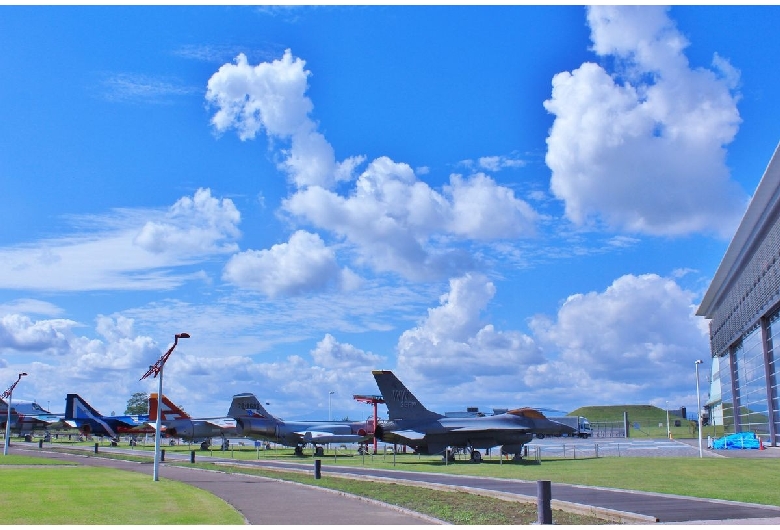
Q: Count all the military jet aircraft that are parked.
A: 5